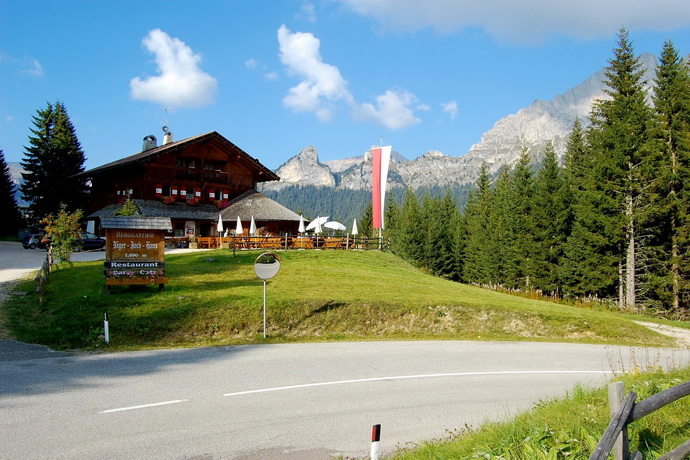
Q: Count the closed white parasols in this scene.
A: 6